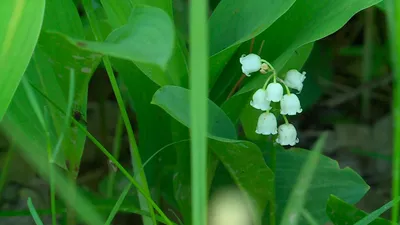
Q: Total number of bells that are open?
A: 7